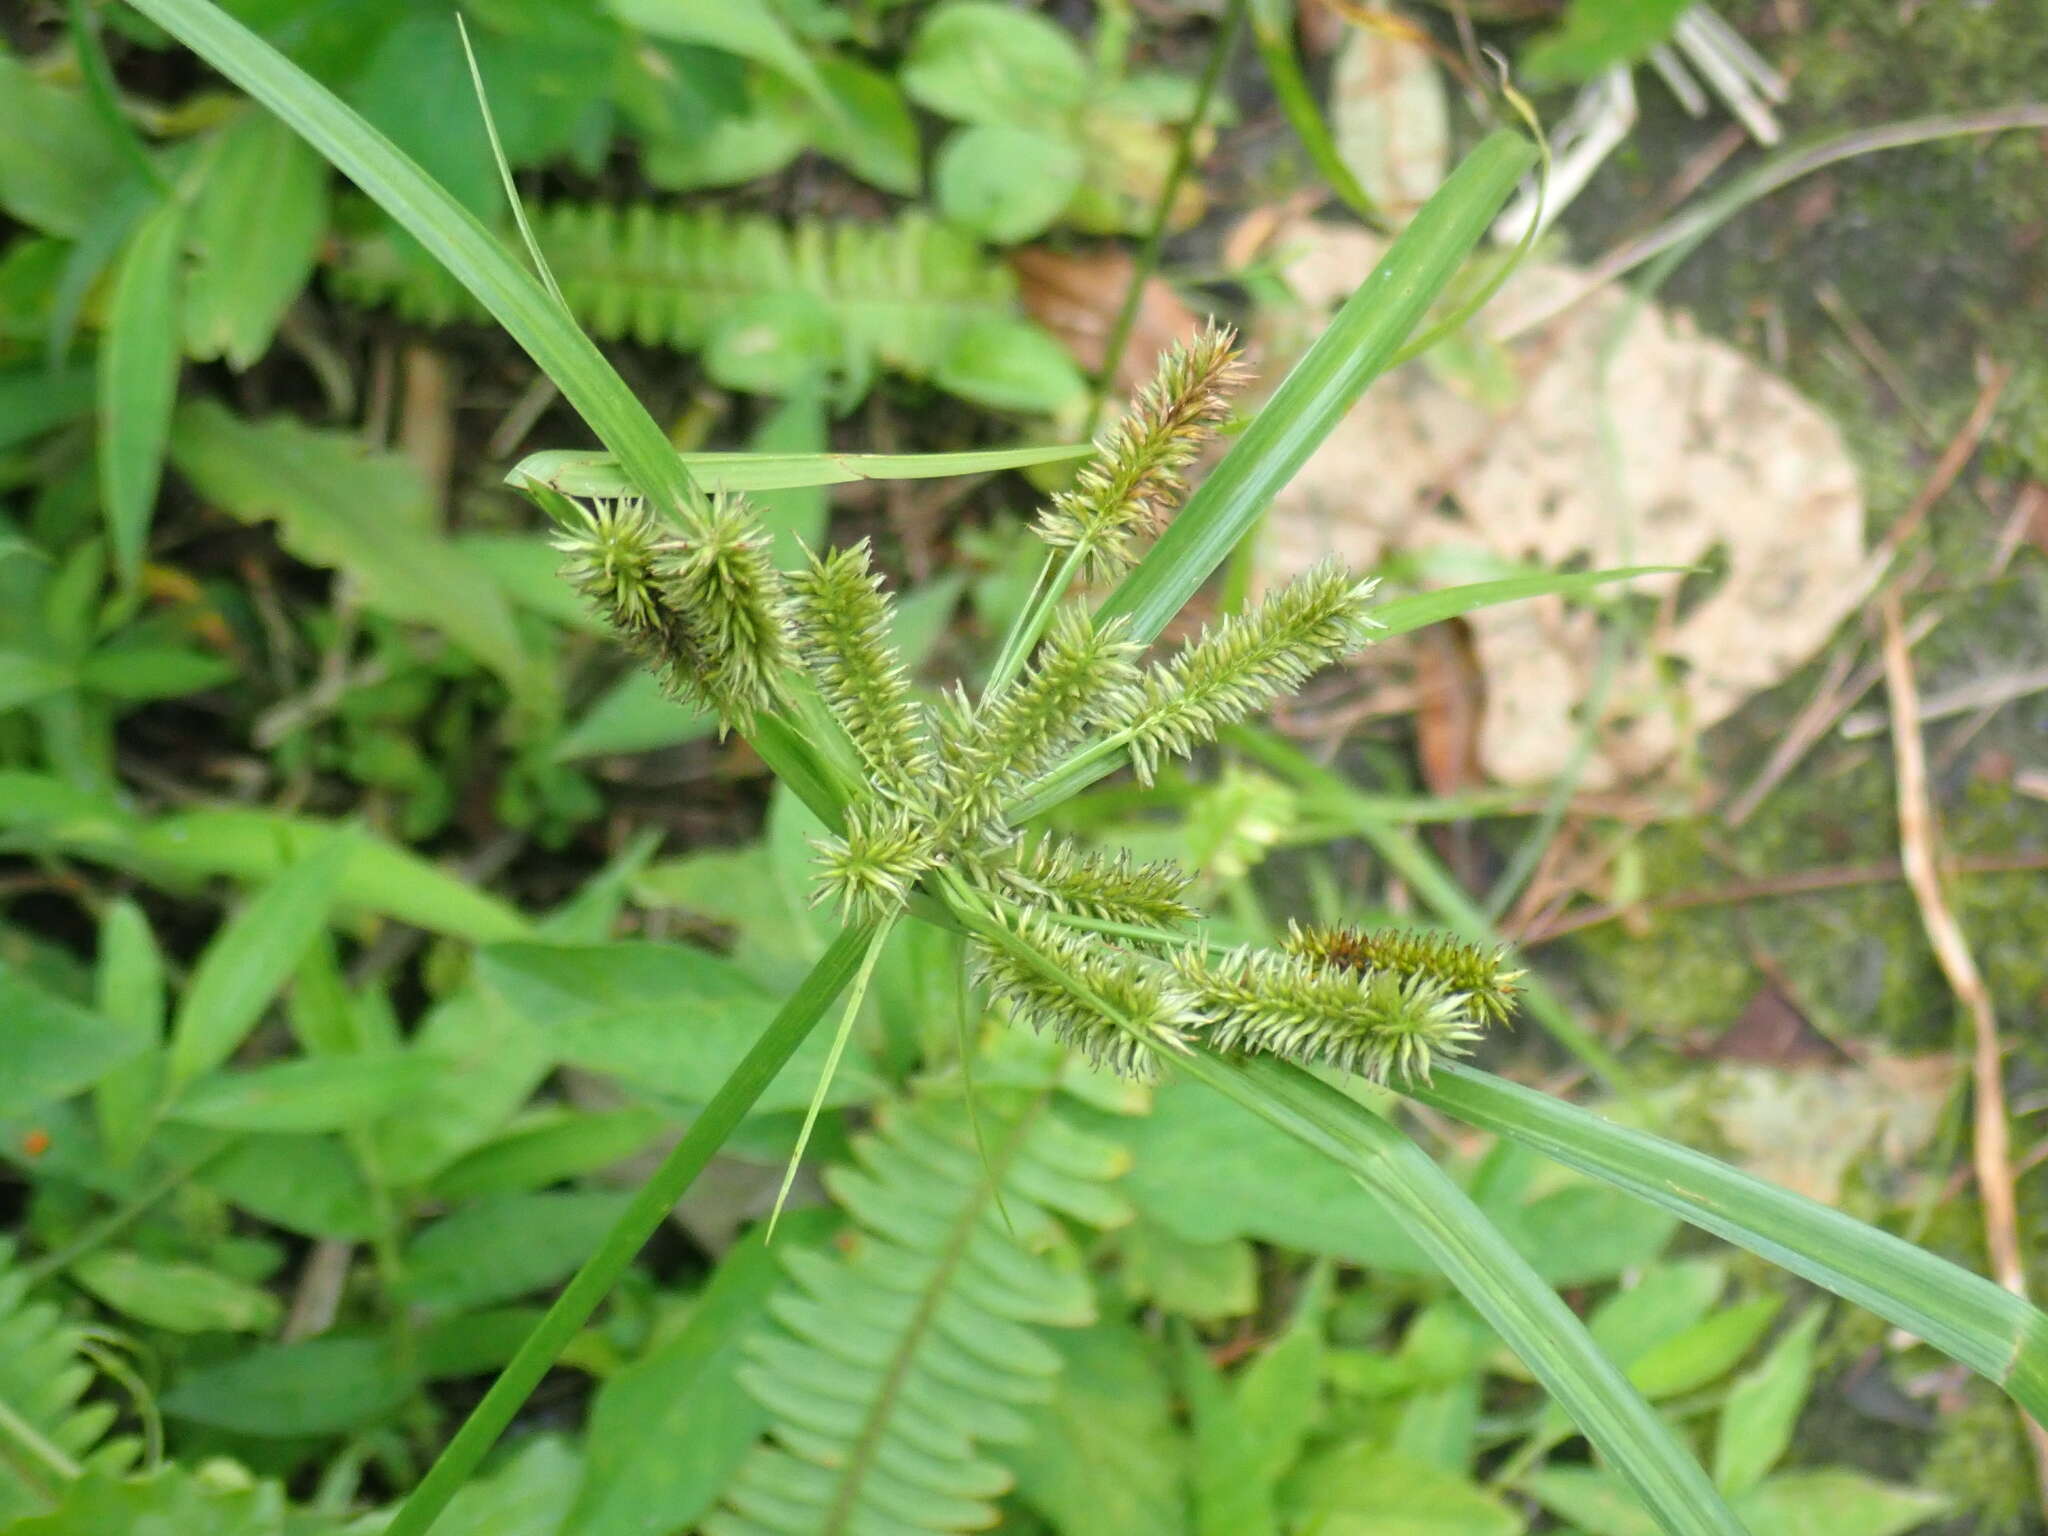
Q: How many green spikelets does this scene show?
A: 11